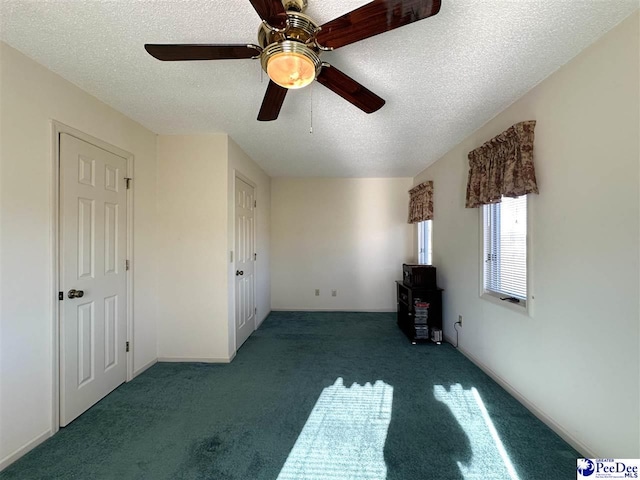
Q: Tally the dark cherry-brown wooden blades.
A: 5